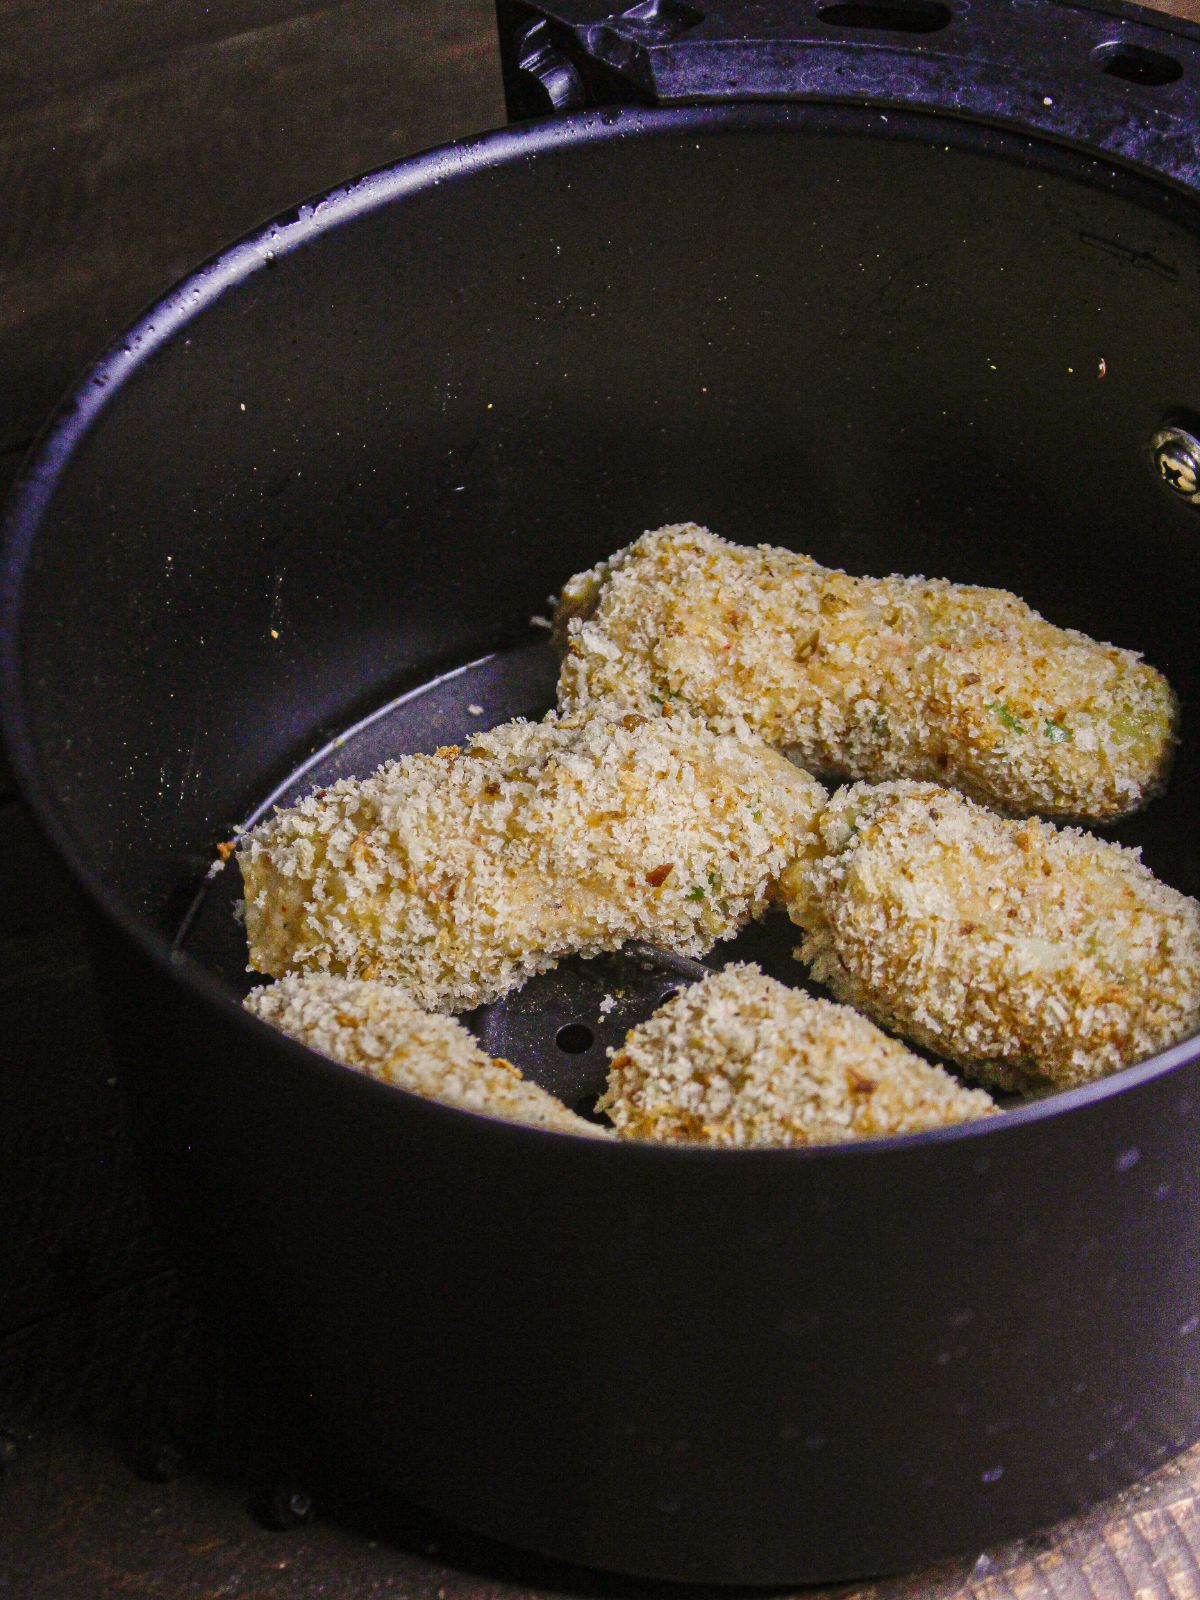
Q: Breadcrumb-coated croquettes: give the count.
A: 5